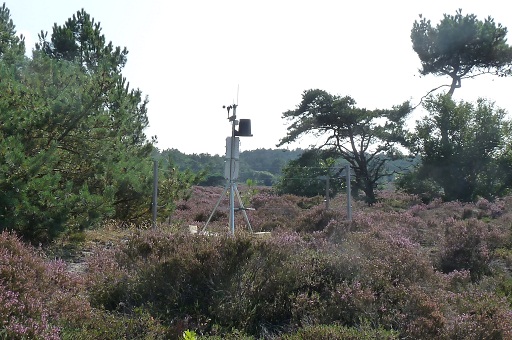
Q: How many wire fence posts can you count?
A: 3